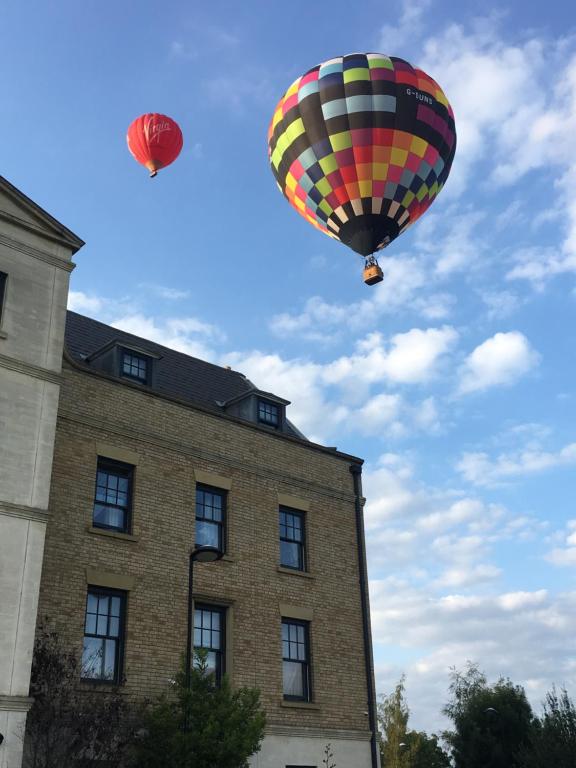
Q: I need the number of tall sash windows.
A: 6